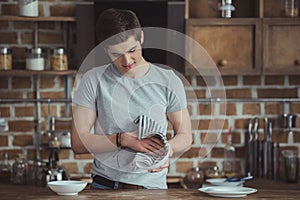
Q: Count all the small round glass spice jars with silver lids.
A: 2